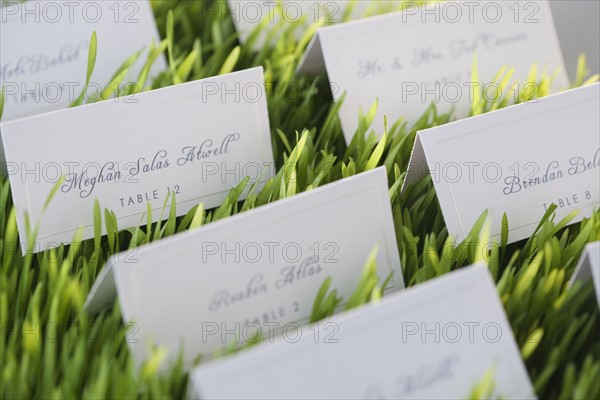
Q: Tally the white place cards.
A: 8